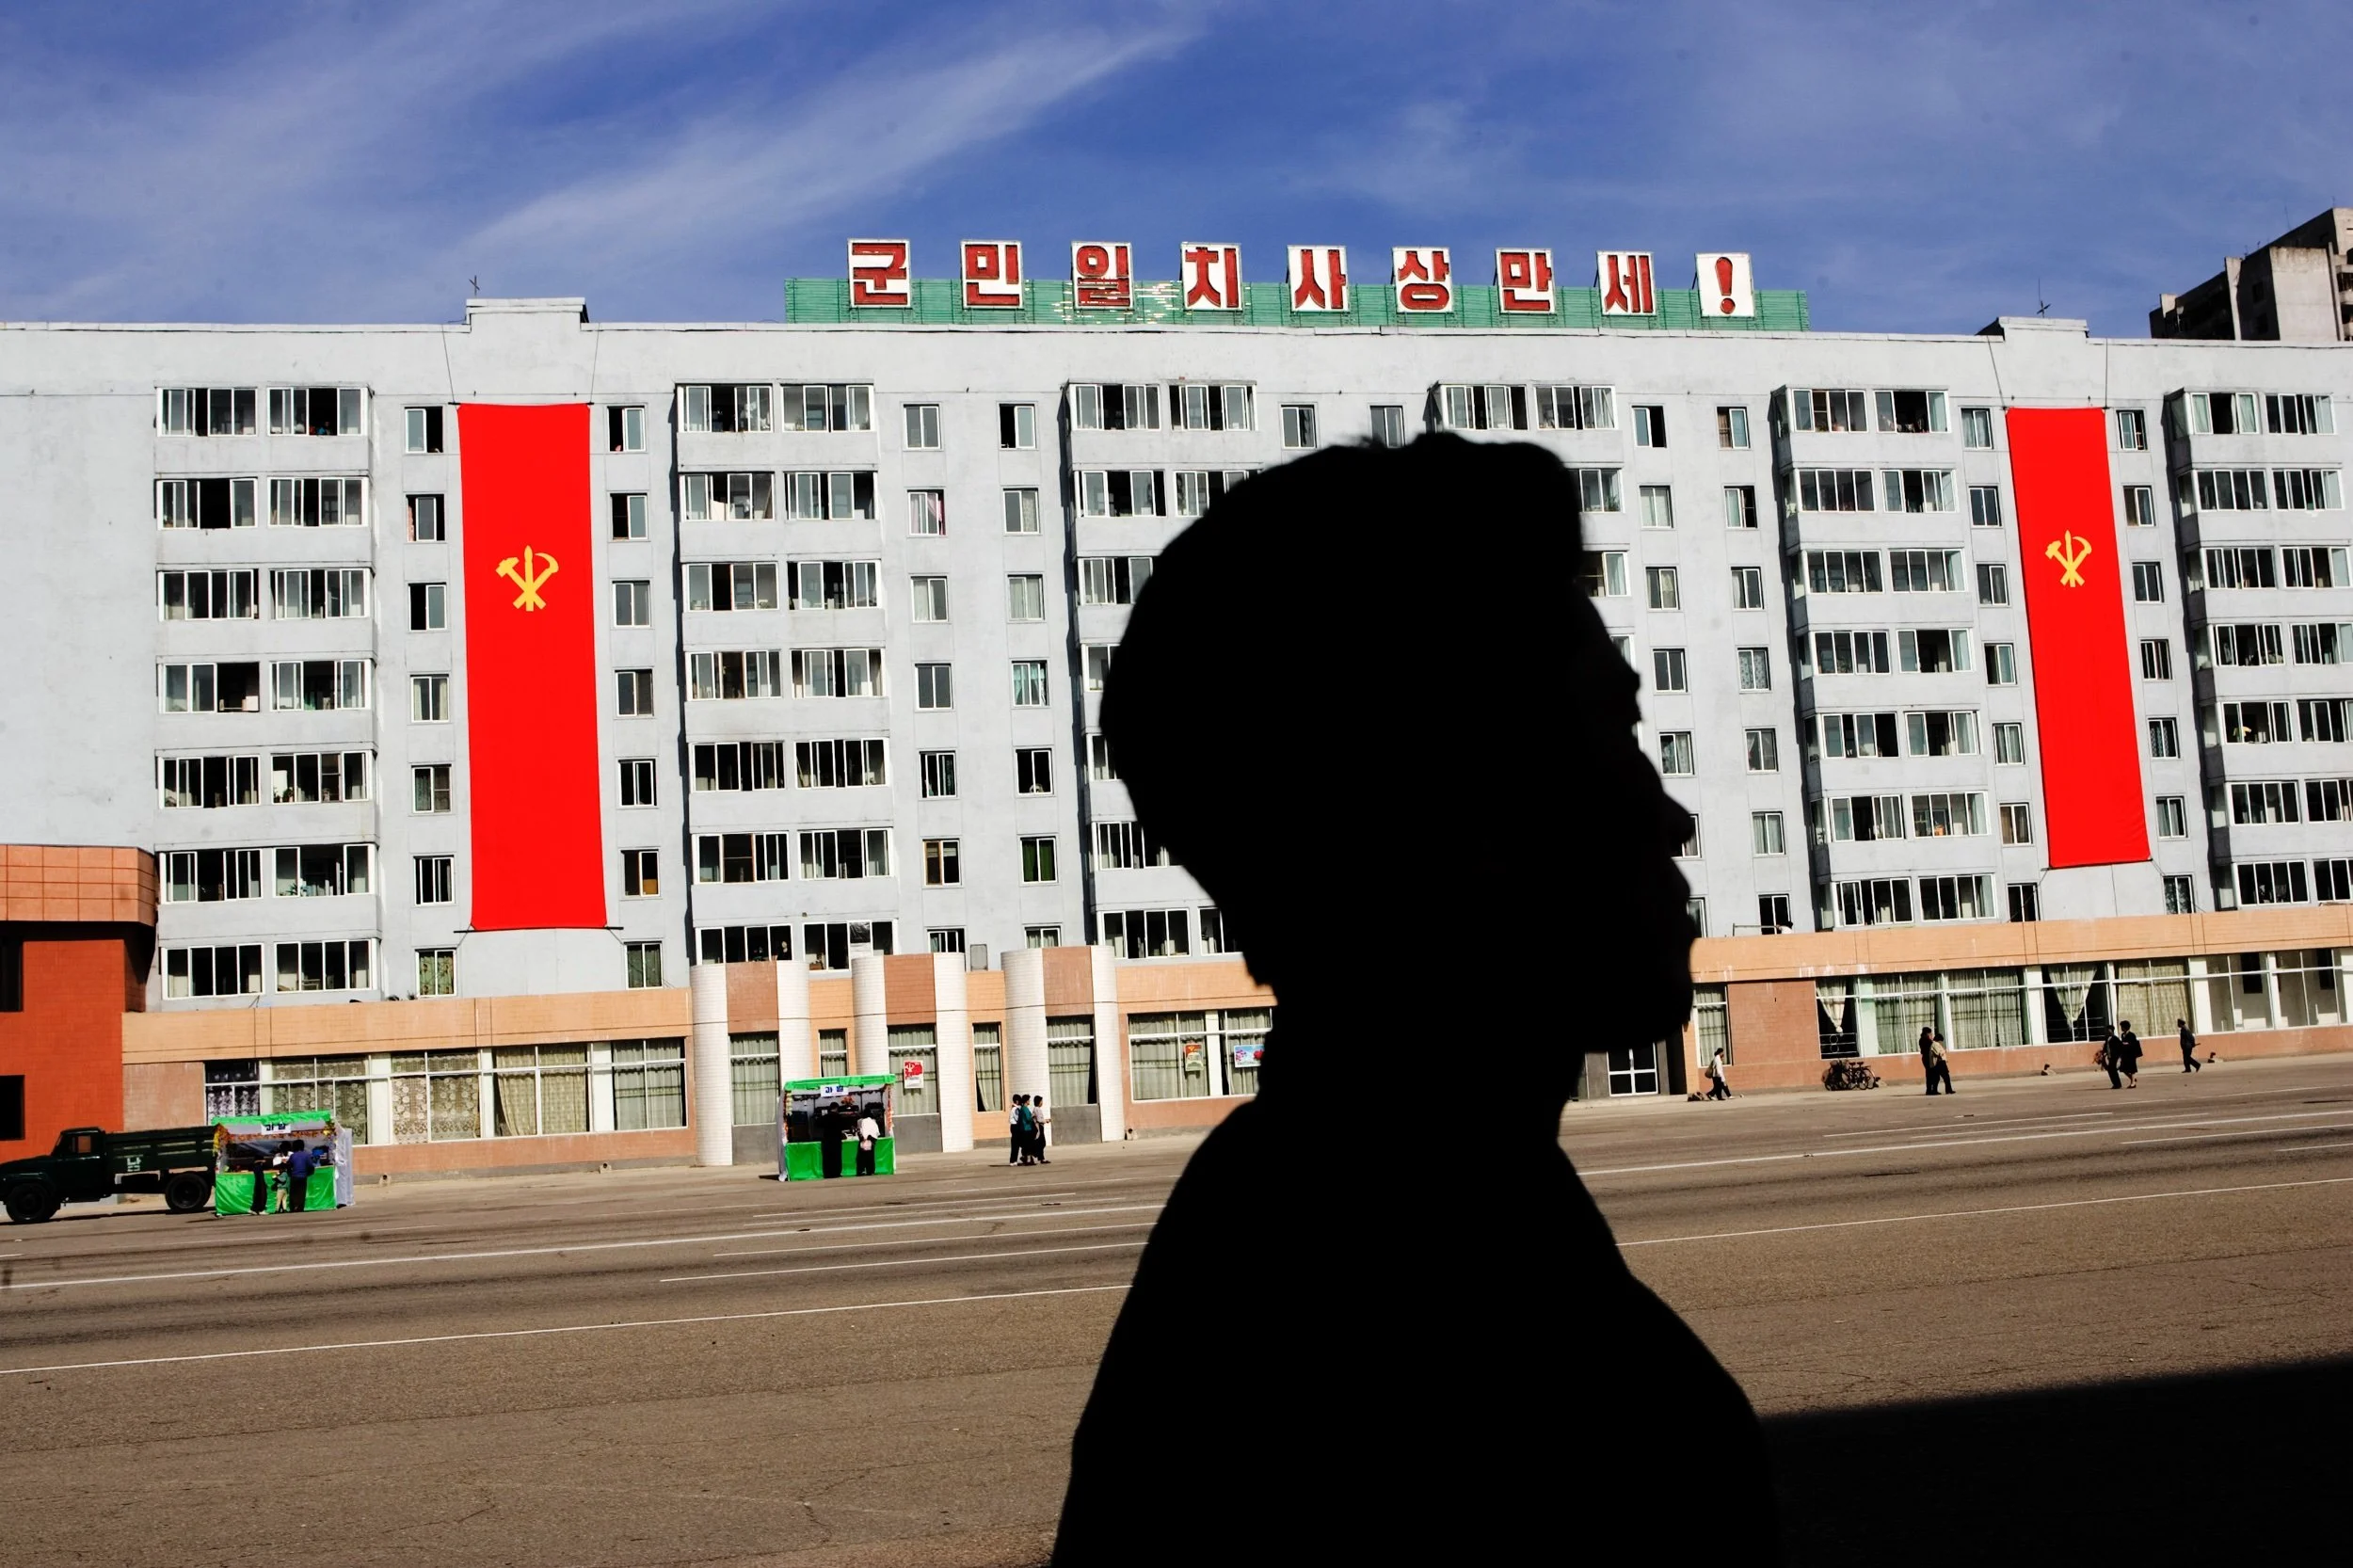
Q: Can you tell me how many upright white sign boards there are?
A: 9